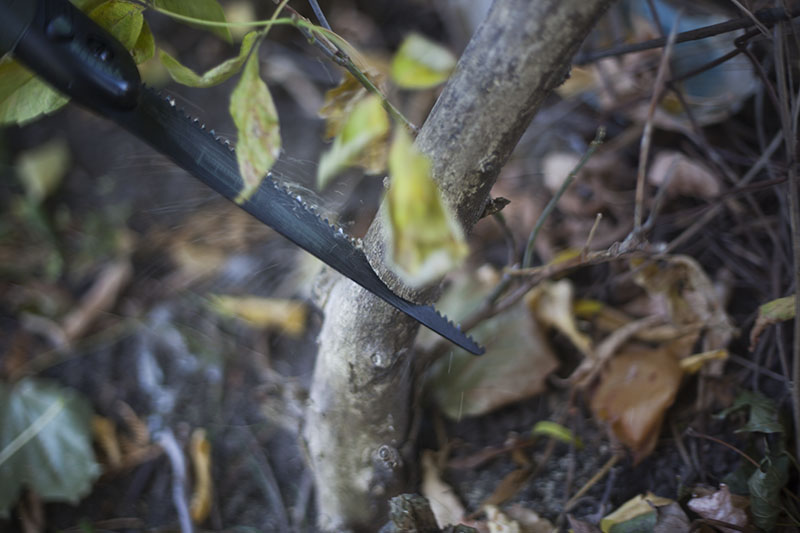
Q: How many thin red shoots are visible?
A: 1